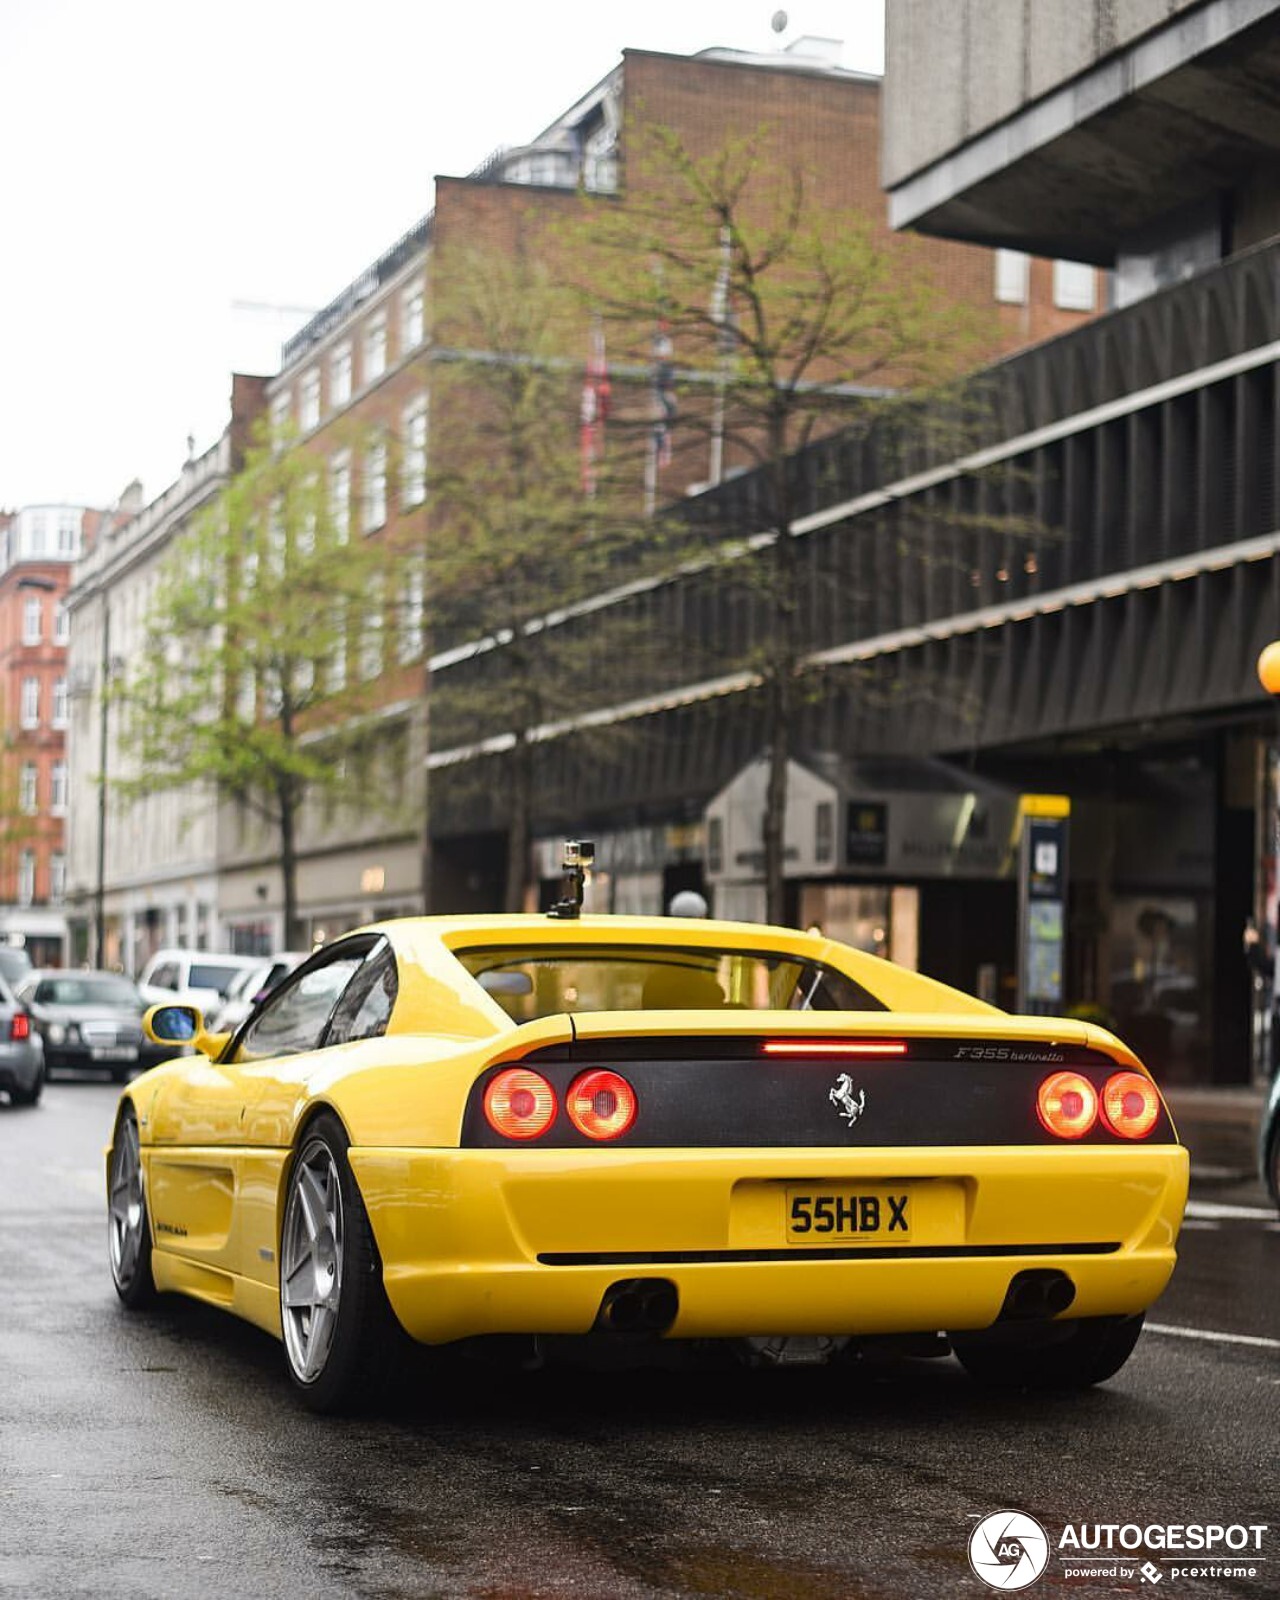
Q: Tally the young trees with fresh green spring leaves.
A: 3